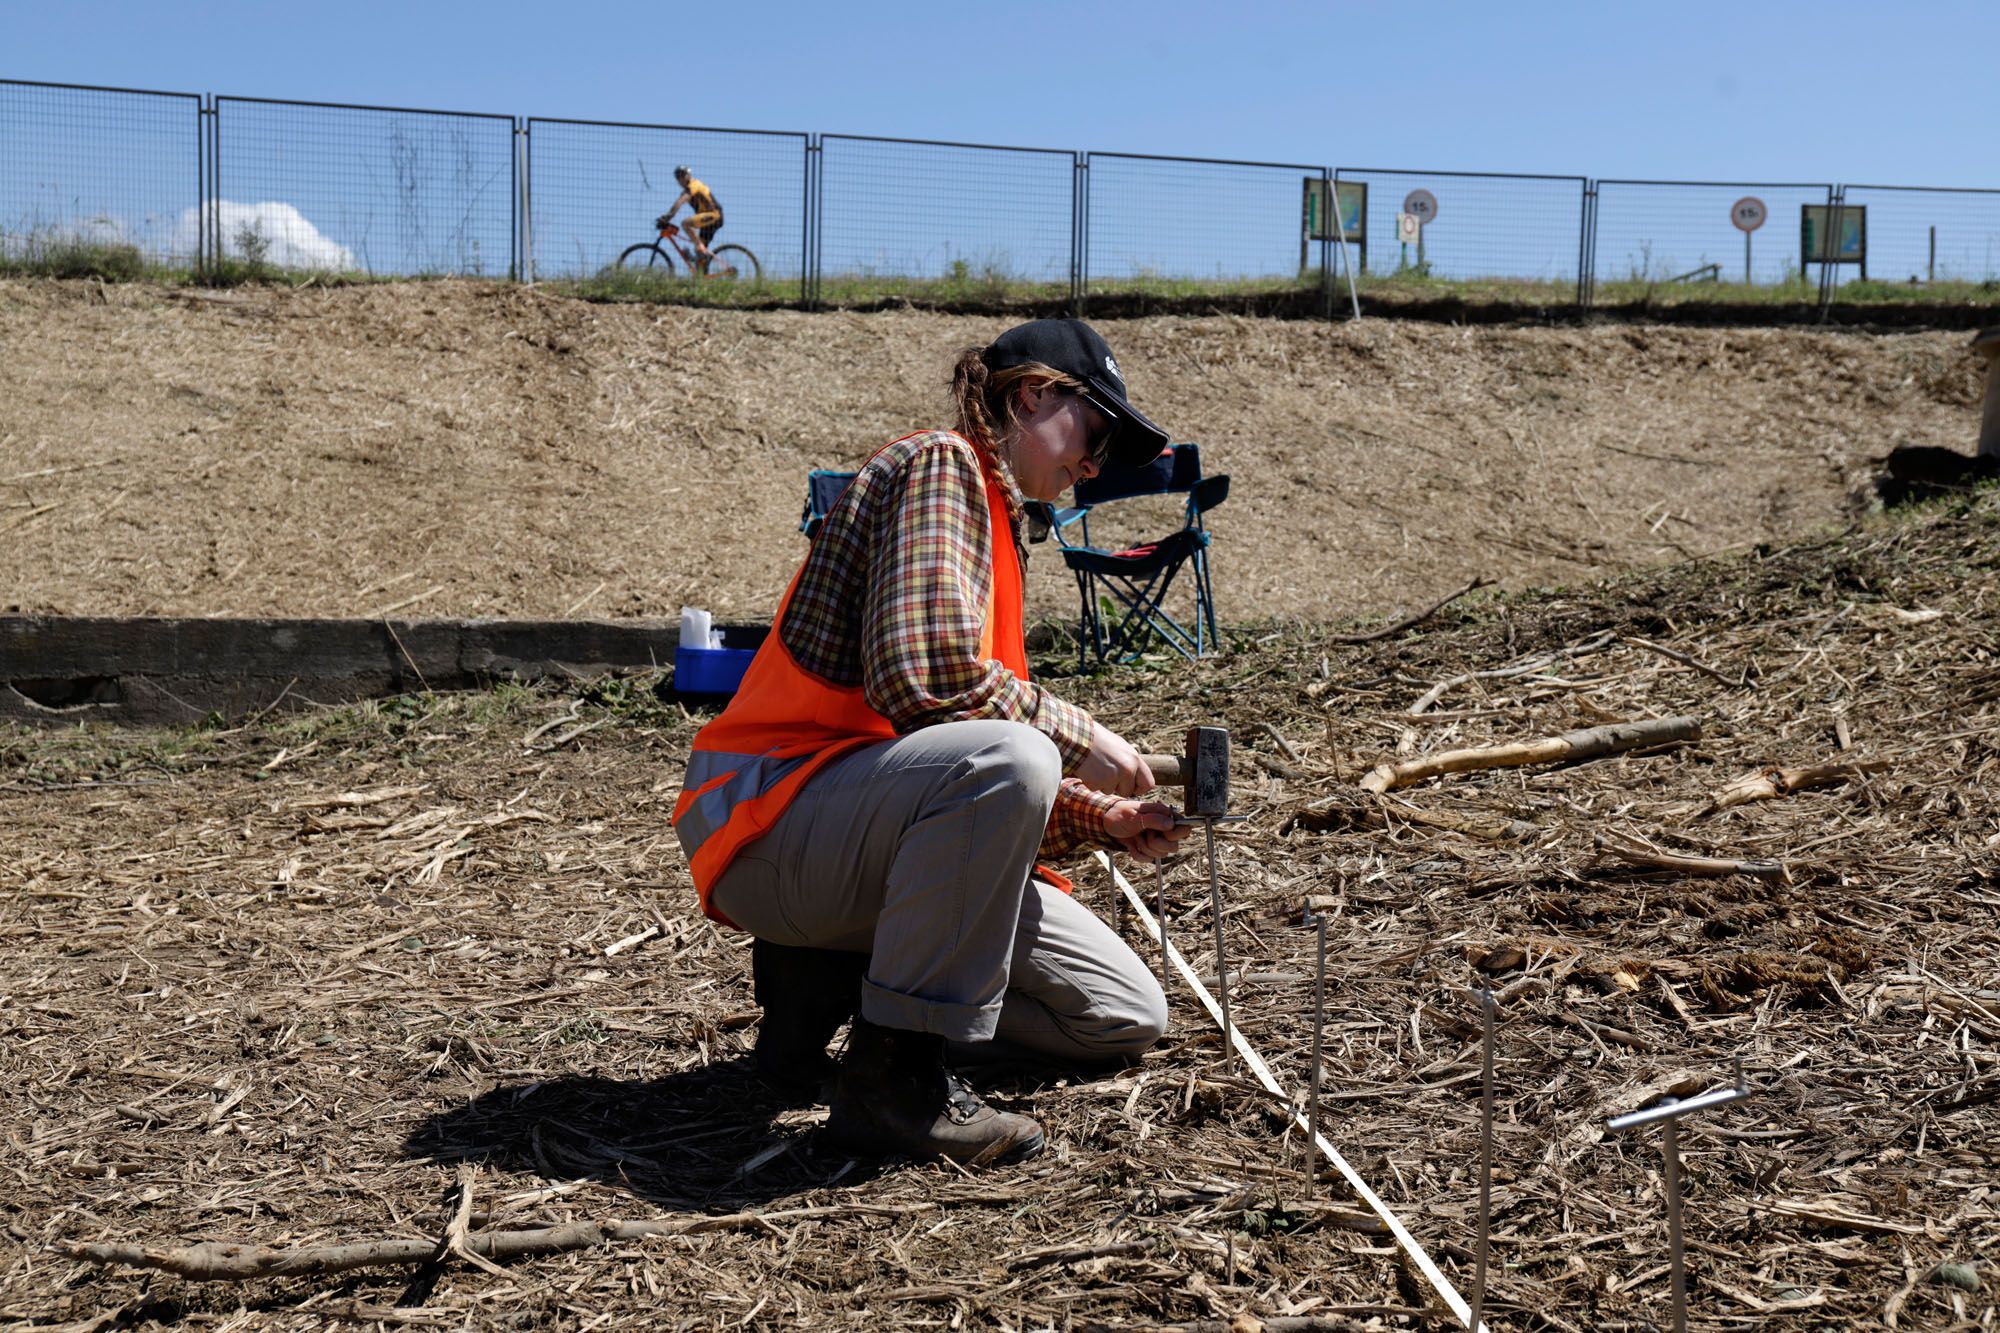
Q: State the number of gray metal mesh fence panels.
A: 8